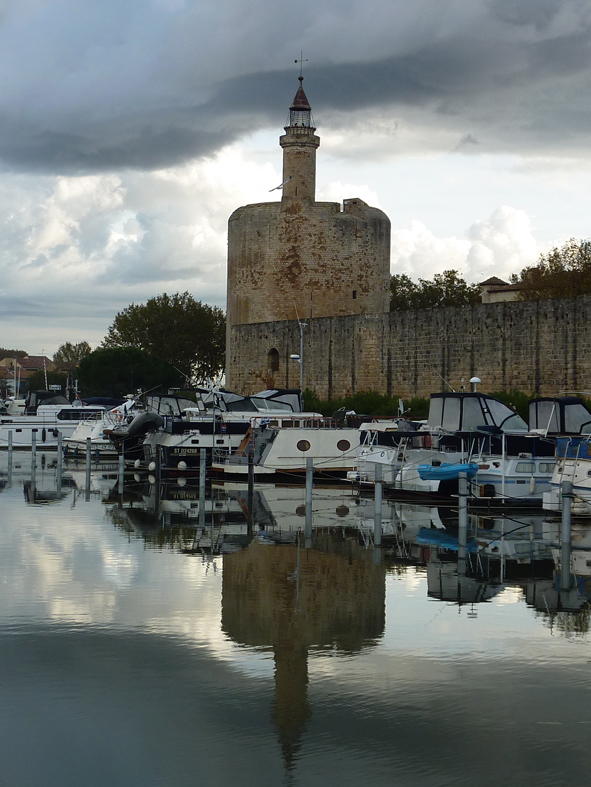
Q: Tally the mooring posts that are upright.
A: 12